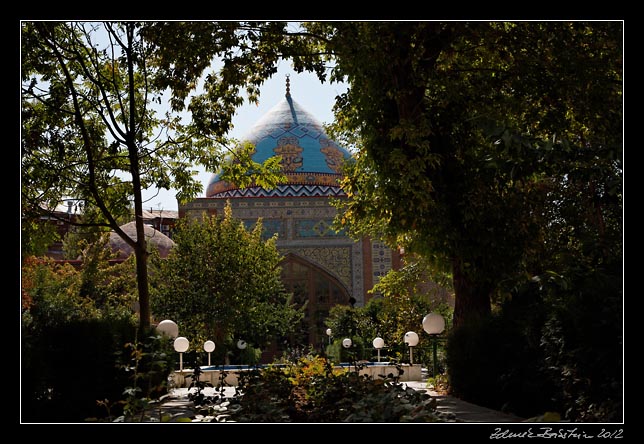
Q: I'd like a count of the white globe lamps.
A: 9